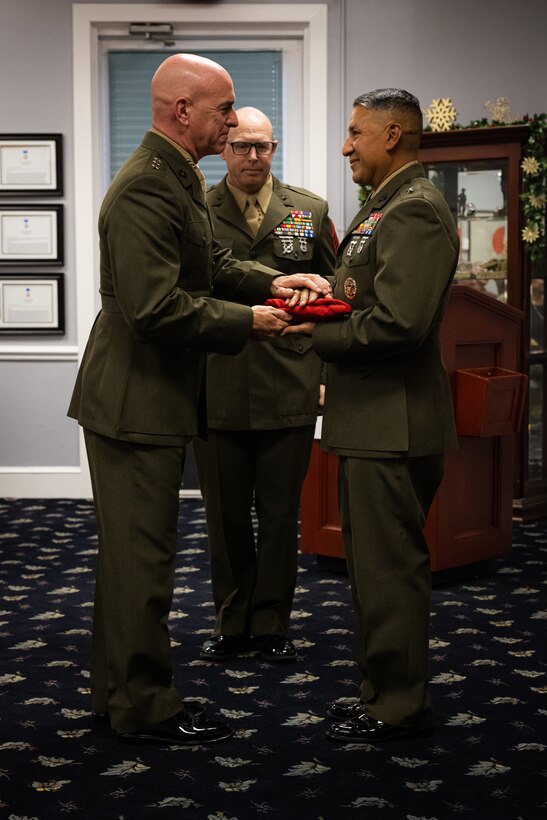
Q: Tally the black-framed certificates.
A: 3